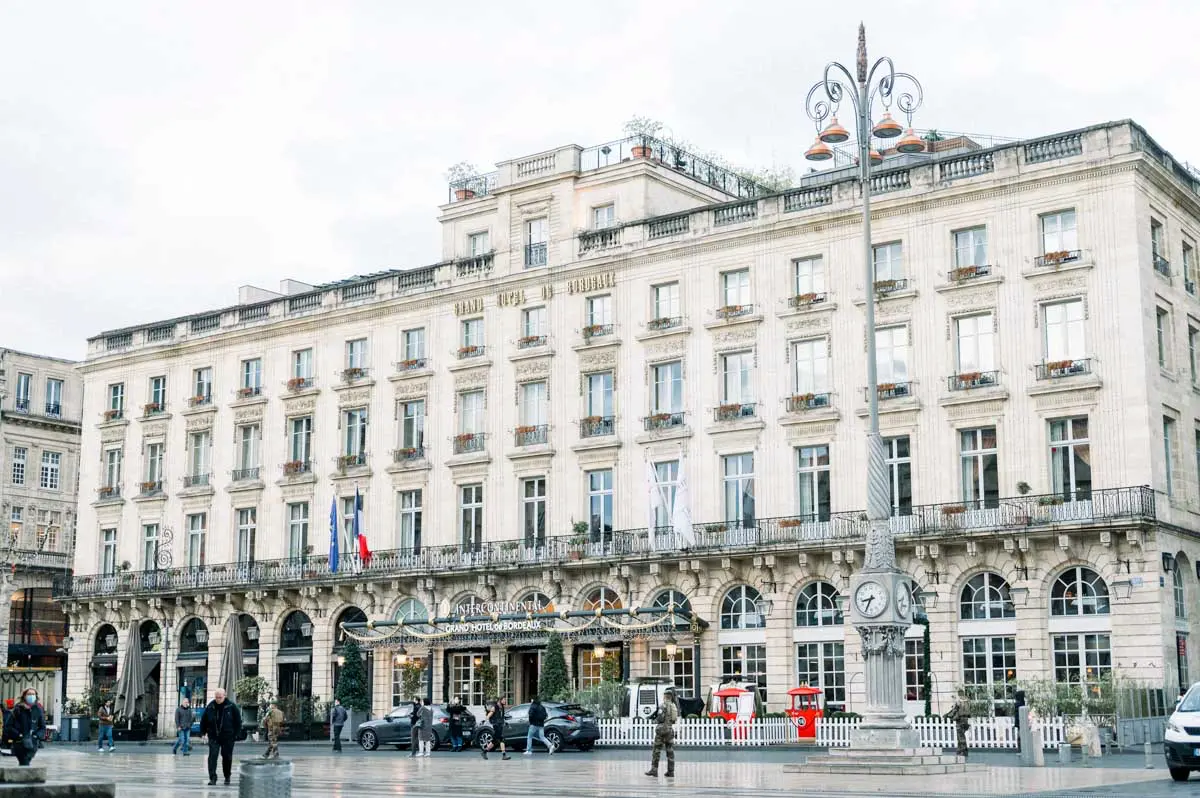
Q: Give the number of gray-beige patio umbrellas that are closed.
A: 2